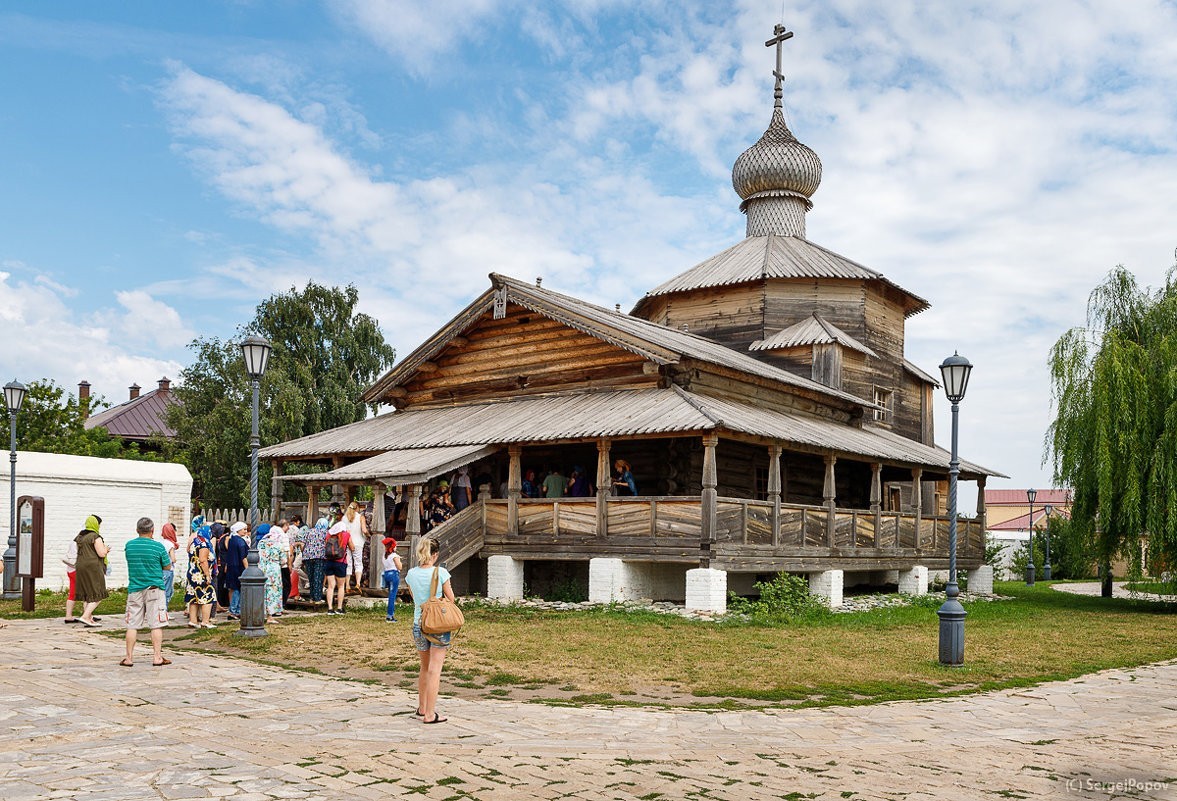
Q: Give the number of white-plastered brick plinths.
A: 6